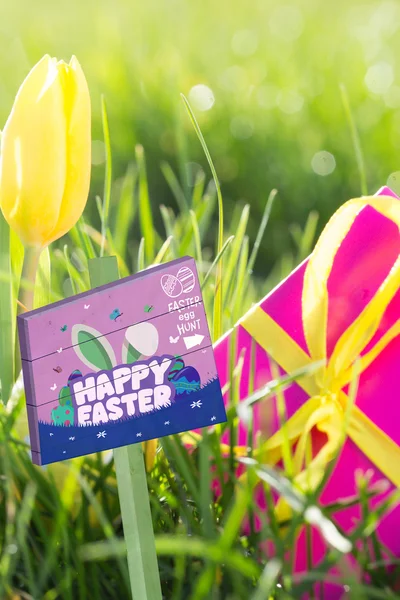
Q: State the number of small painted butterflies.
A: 9